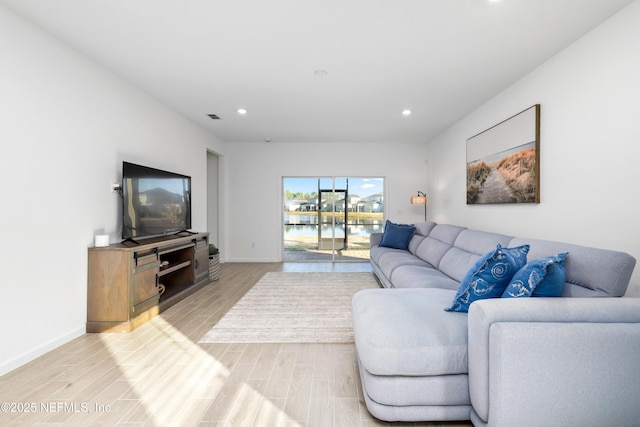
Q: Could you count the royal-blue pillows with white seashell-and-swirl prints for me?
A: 2